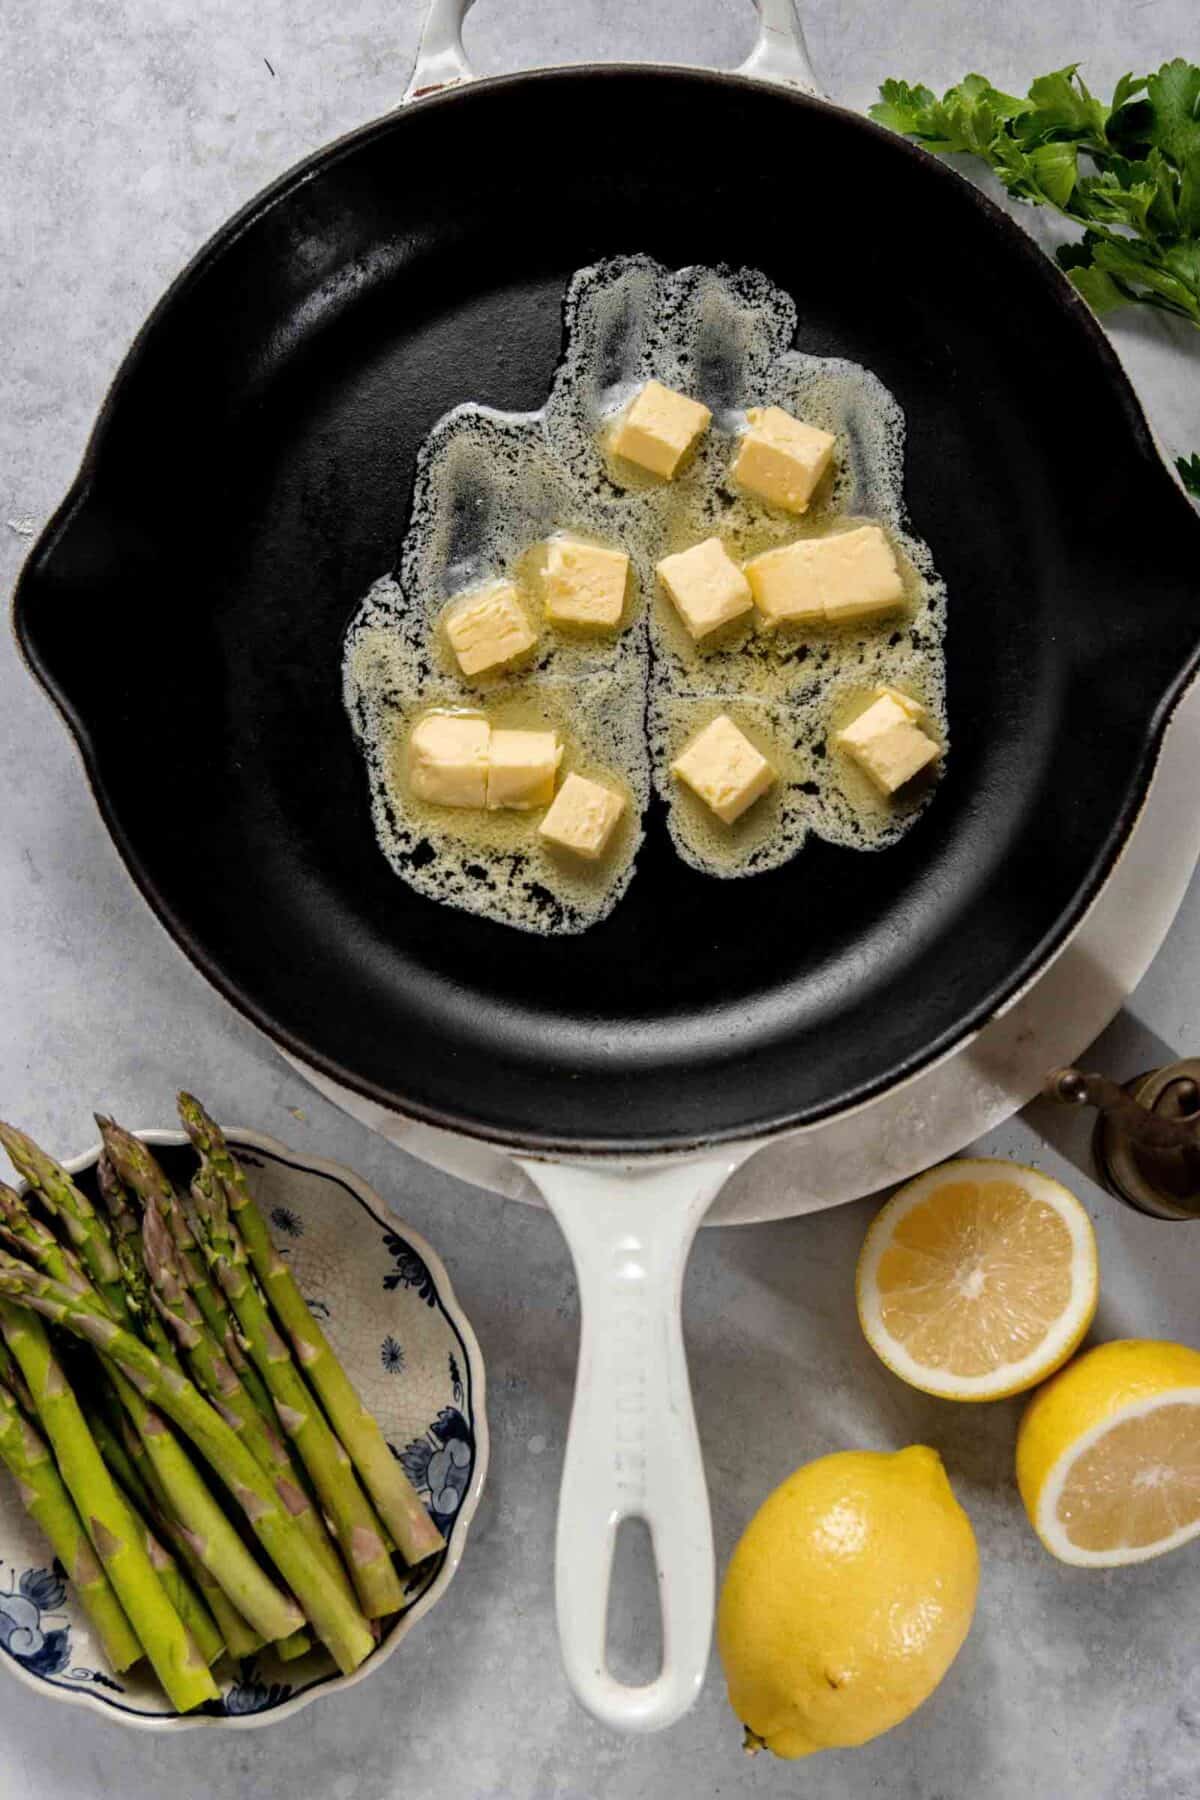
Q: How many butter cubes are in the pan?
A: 12